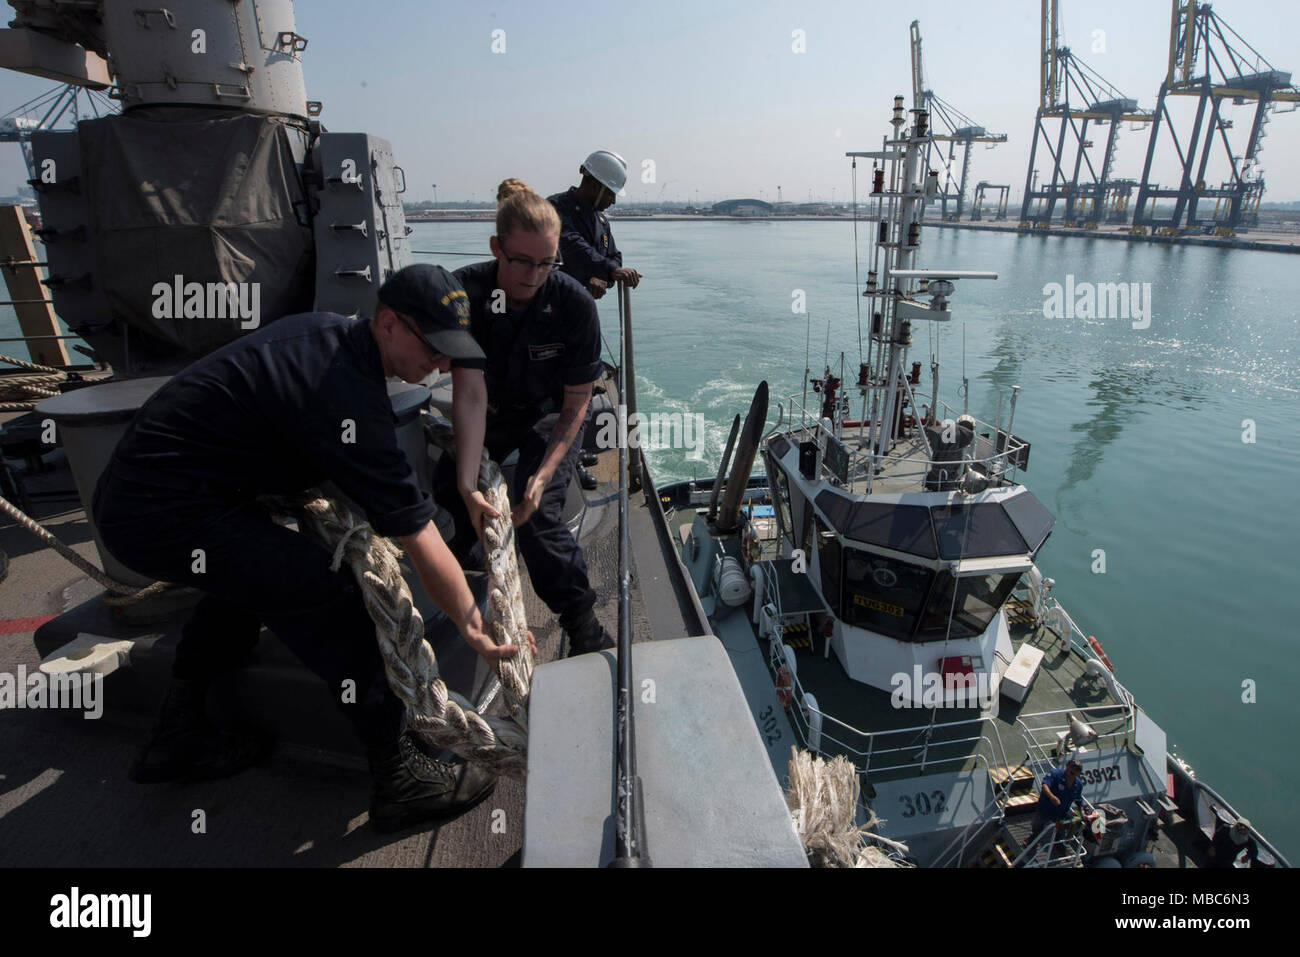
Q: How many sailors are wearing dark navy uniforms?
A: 3